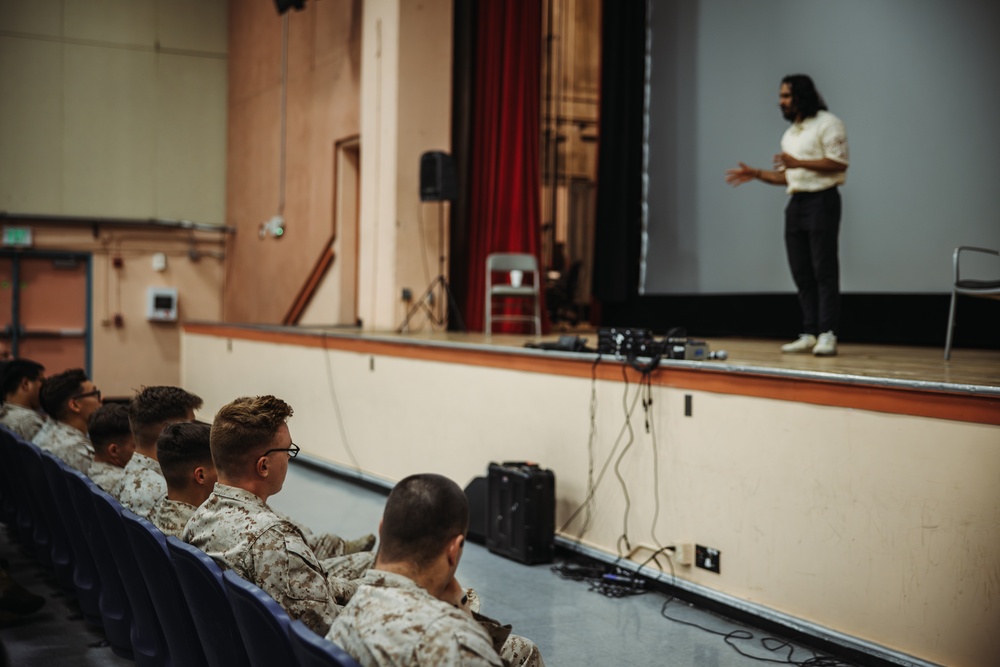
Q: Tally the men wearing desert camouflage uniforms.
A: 7